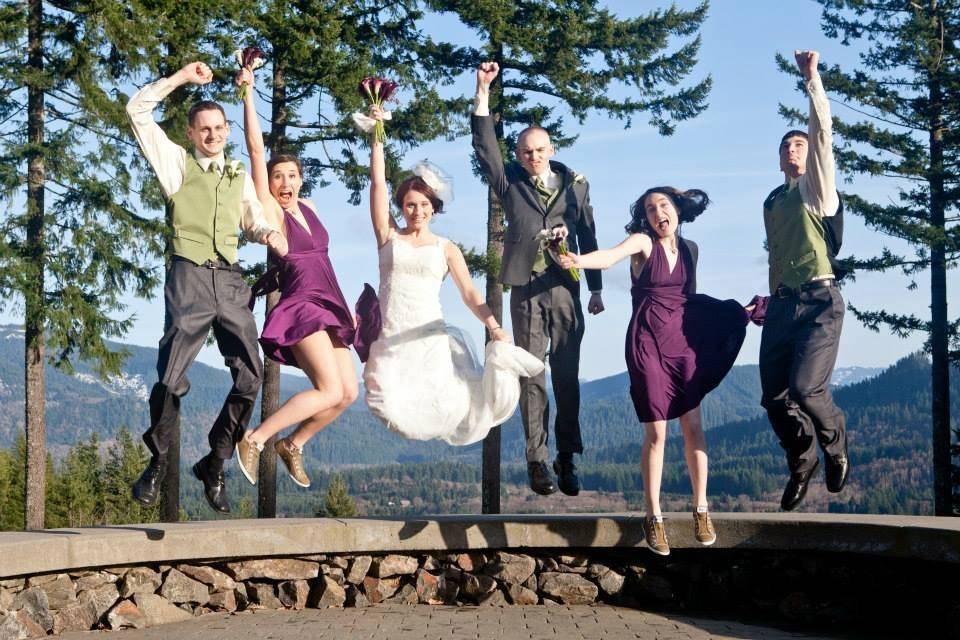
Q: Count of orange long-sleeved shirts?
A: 0